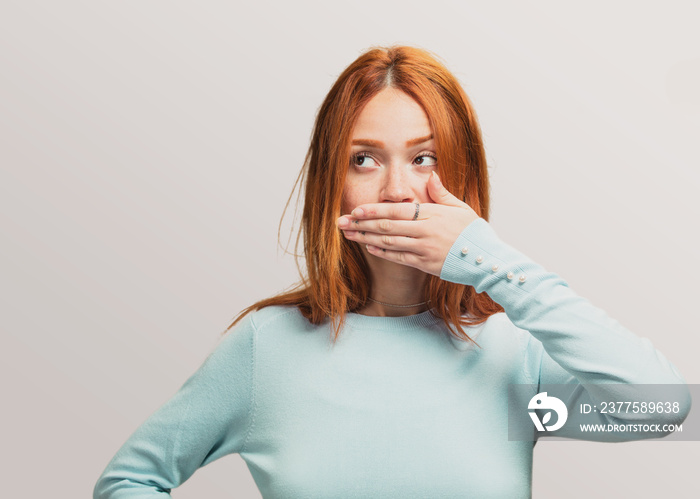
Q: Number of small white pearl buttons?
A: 5